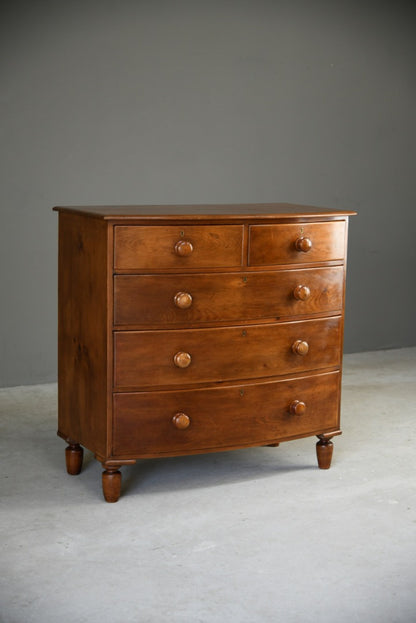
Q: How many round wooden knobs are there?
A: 8